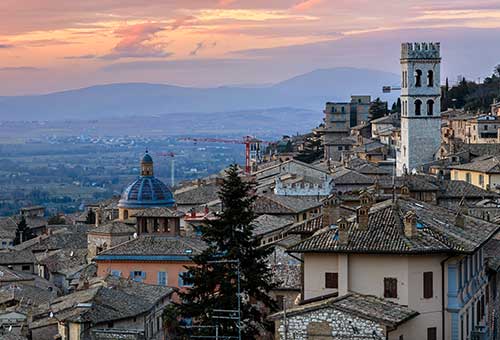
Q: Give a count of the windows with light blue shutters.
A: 4